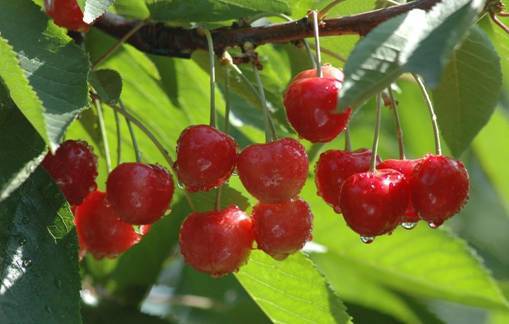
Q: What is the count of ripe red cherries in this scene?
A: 13